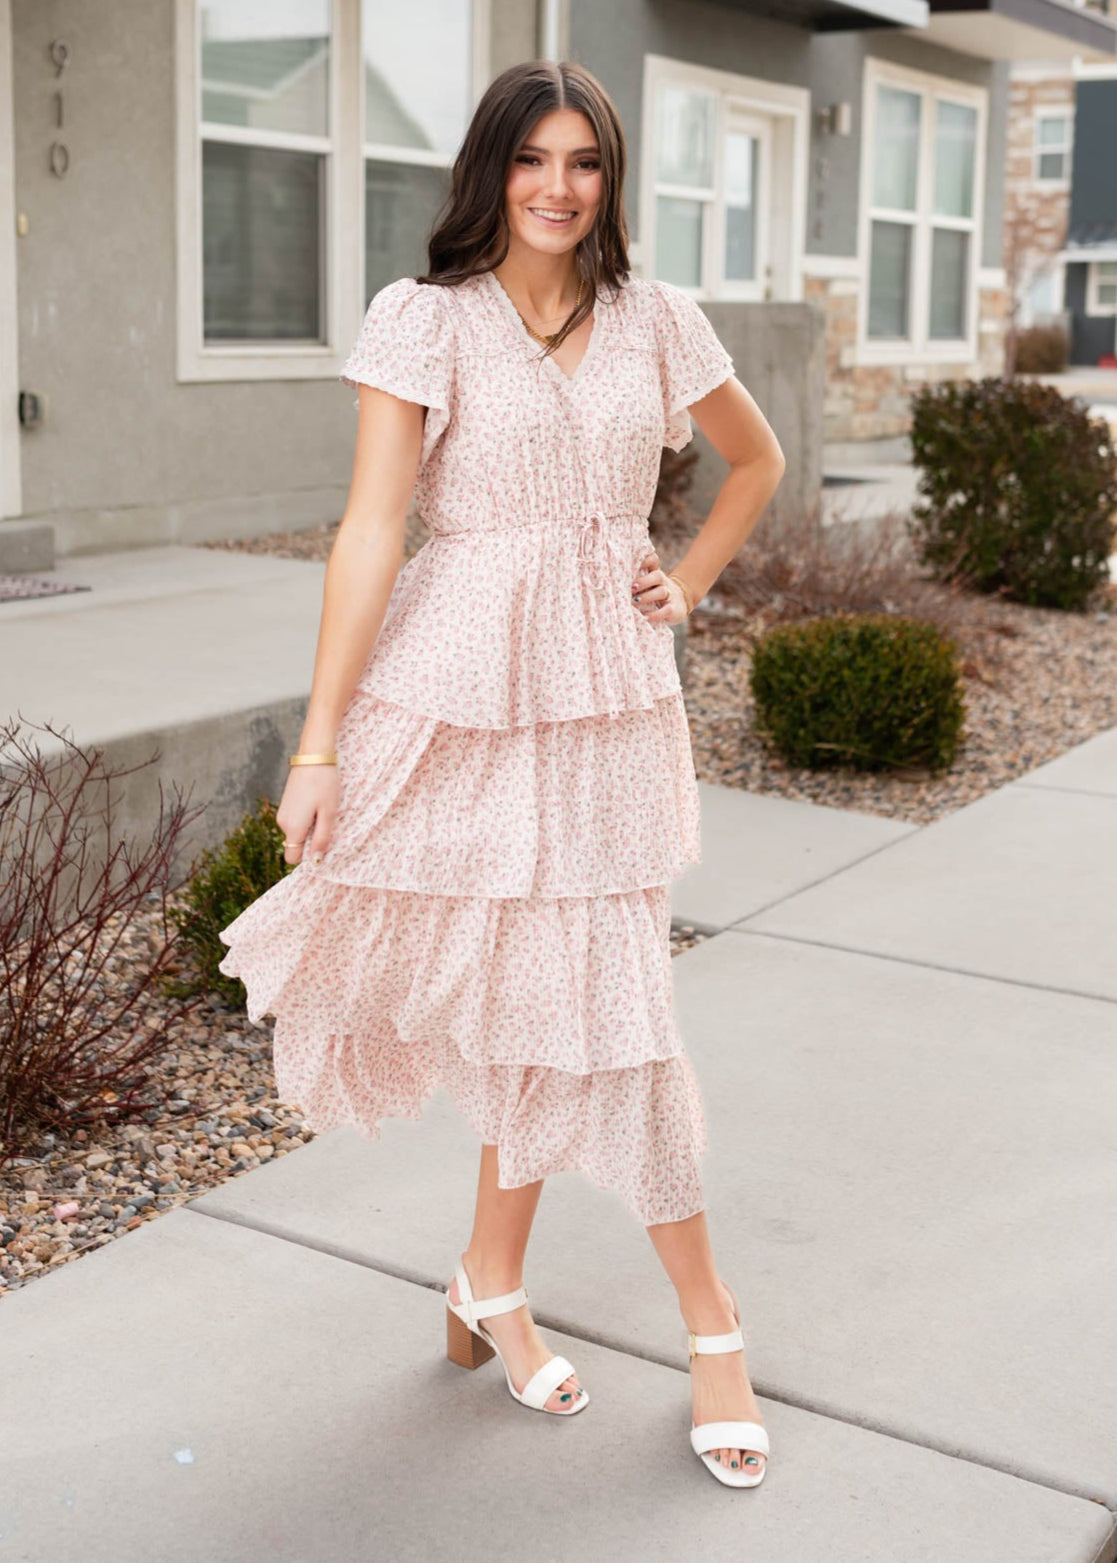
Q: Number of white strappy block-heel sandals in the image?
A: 2